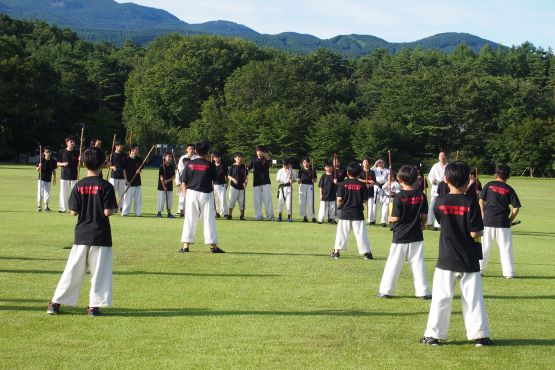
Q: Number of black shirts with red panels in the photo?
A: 6